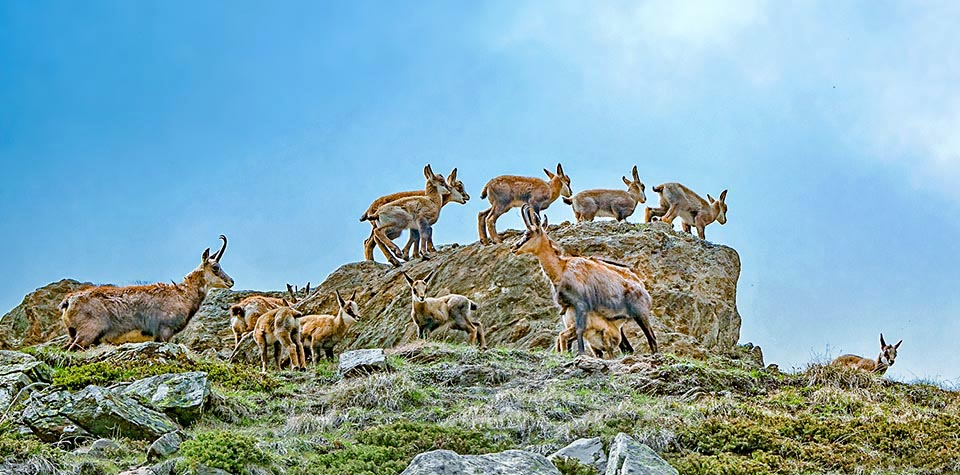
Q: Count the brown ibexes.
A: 13